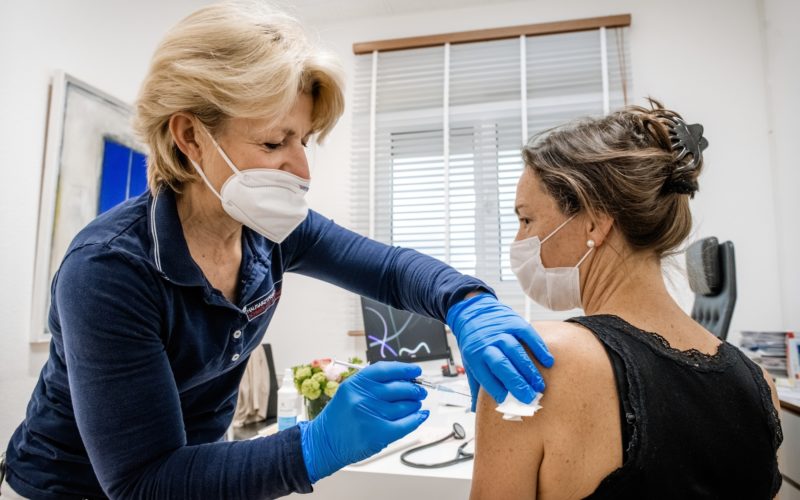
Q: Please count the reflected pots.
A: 0